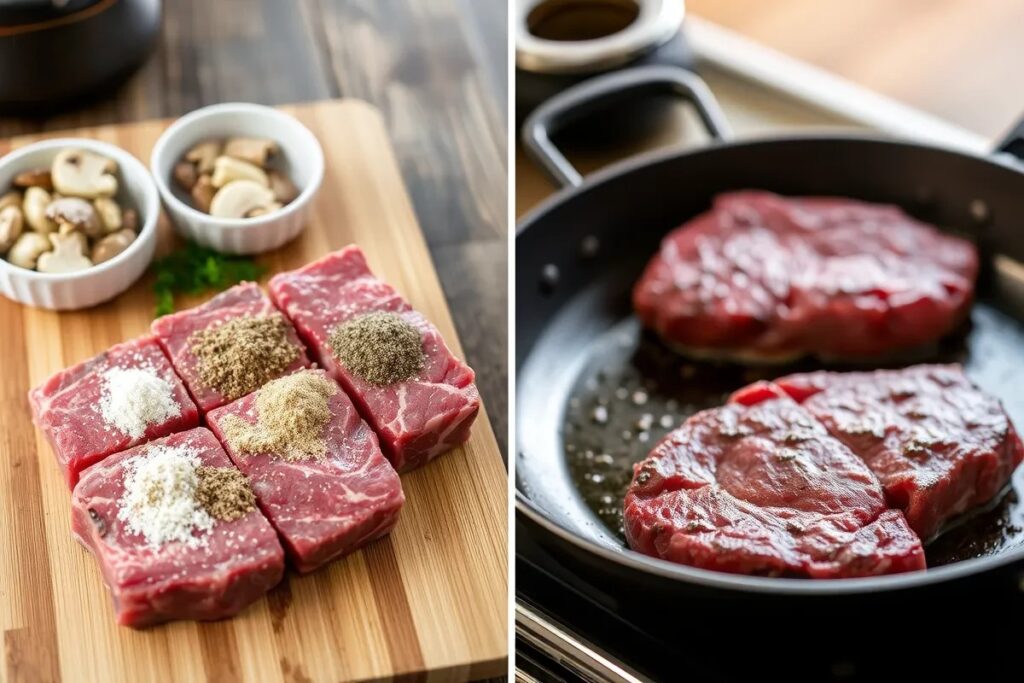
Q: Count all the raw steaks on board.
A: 5